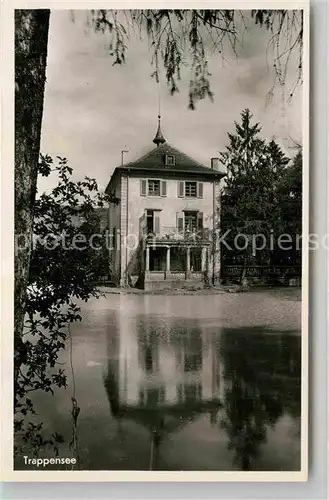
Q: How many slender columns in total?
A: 4